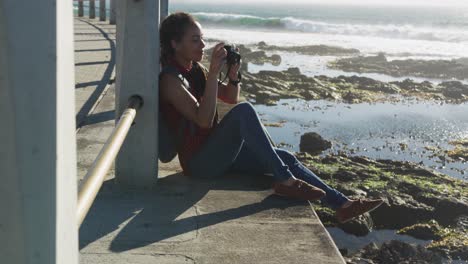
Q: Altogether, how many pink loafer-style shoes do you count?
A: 0